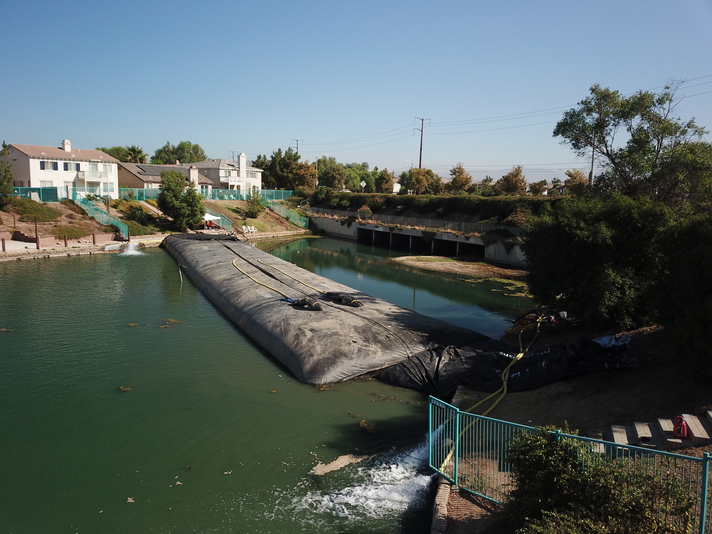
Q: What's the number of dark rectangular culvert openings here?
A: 6